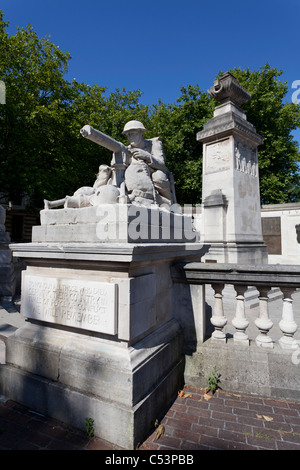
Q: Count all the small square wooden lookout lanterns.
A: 0